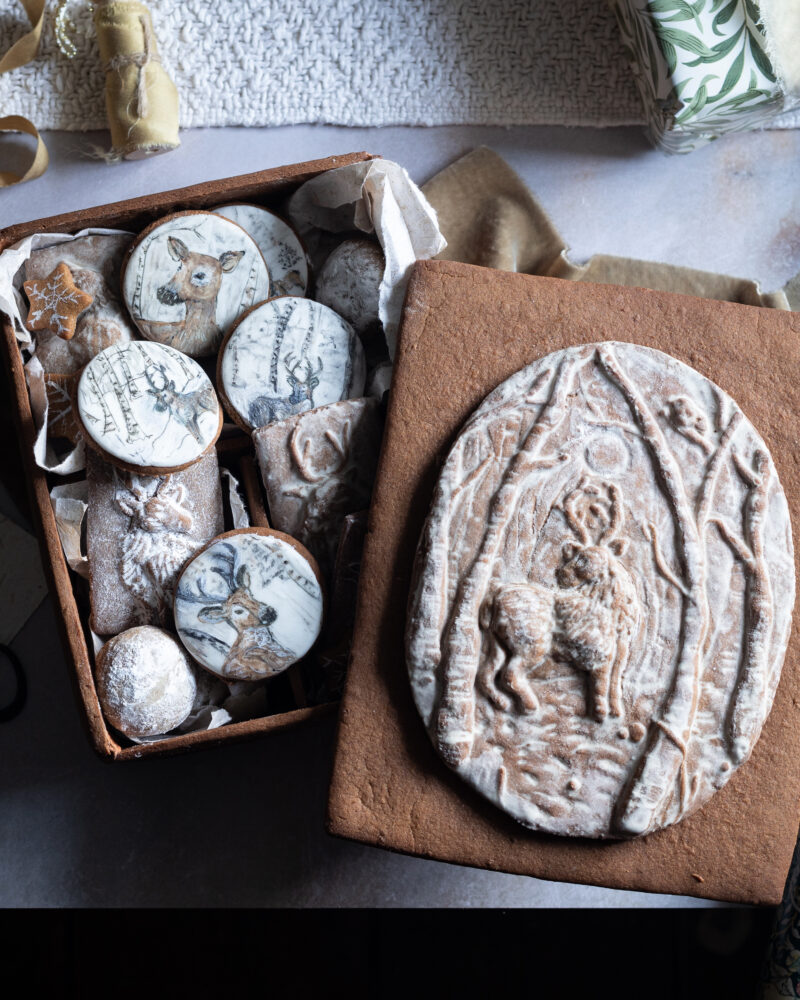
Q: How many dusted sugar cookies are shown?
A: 2